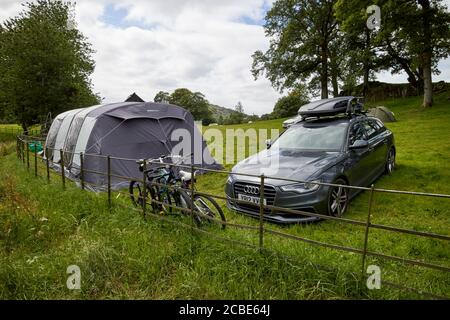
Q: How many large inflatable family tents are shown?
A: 1